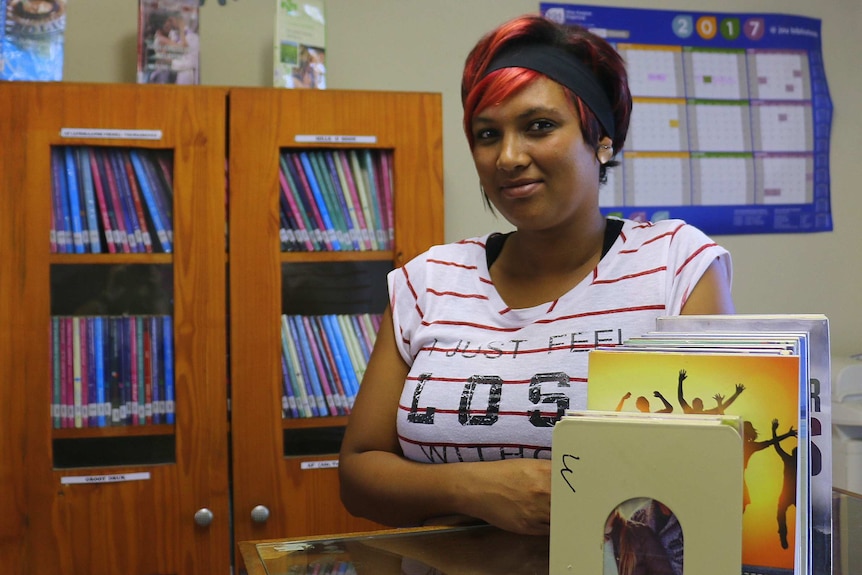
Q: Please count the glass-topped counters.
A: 1